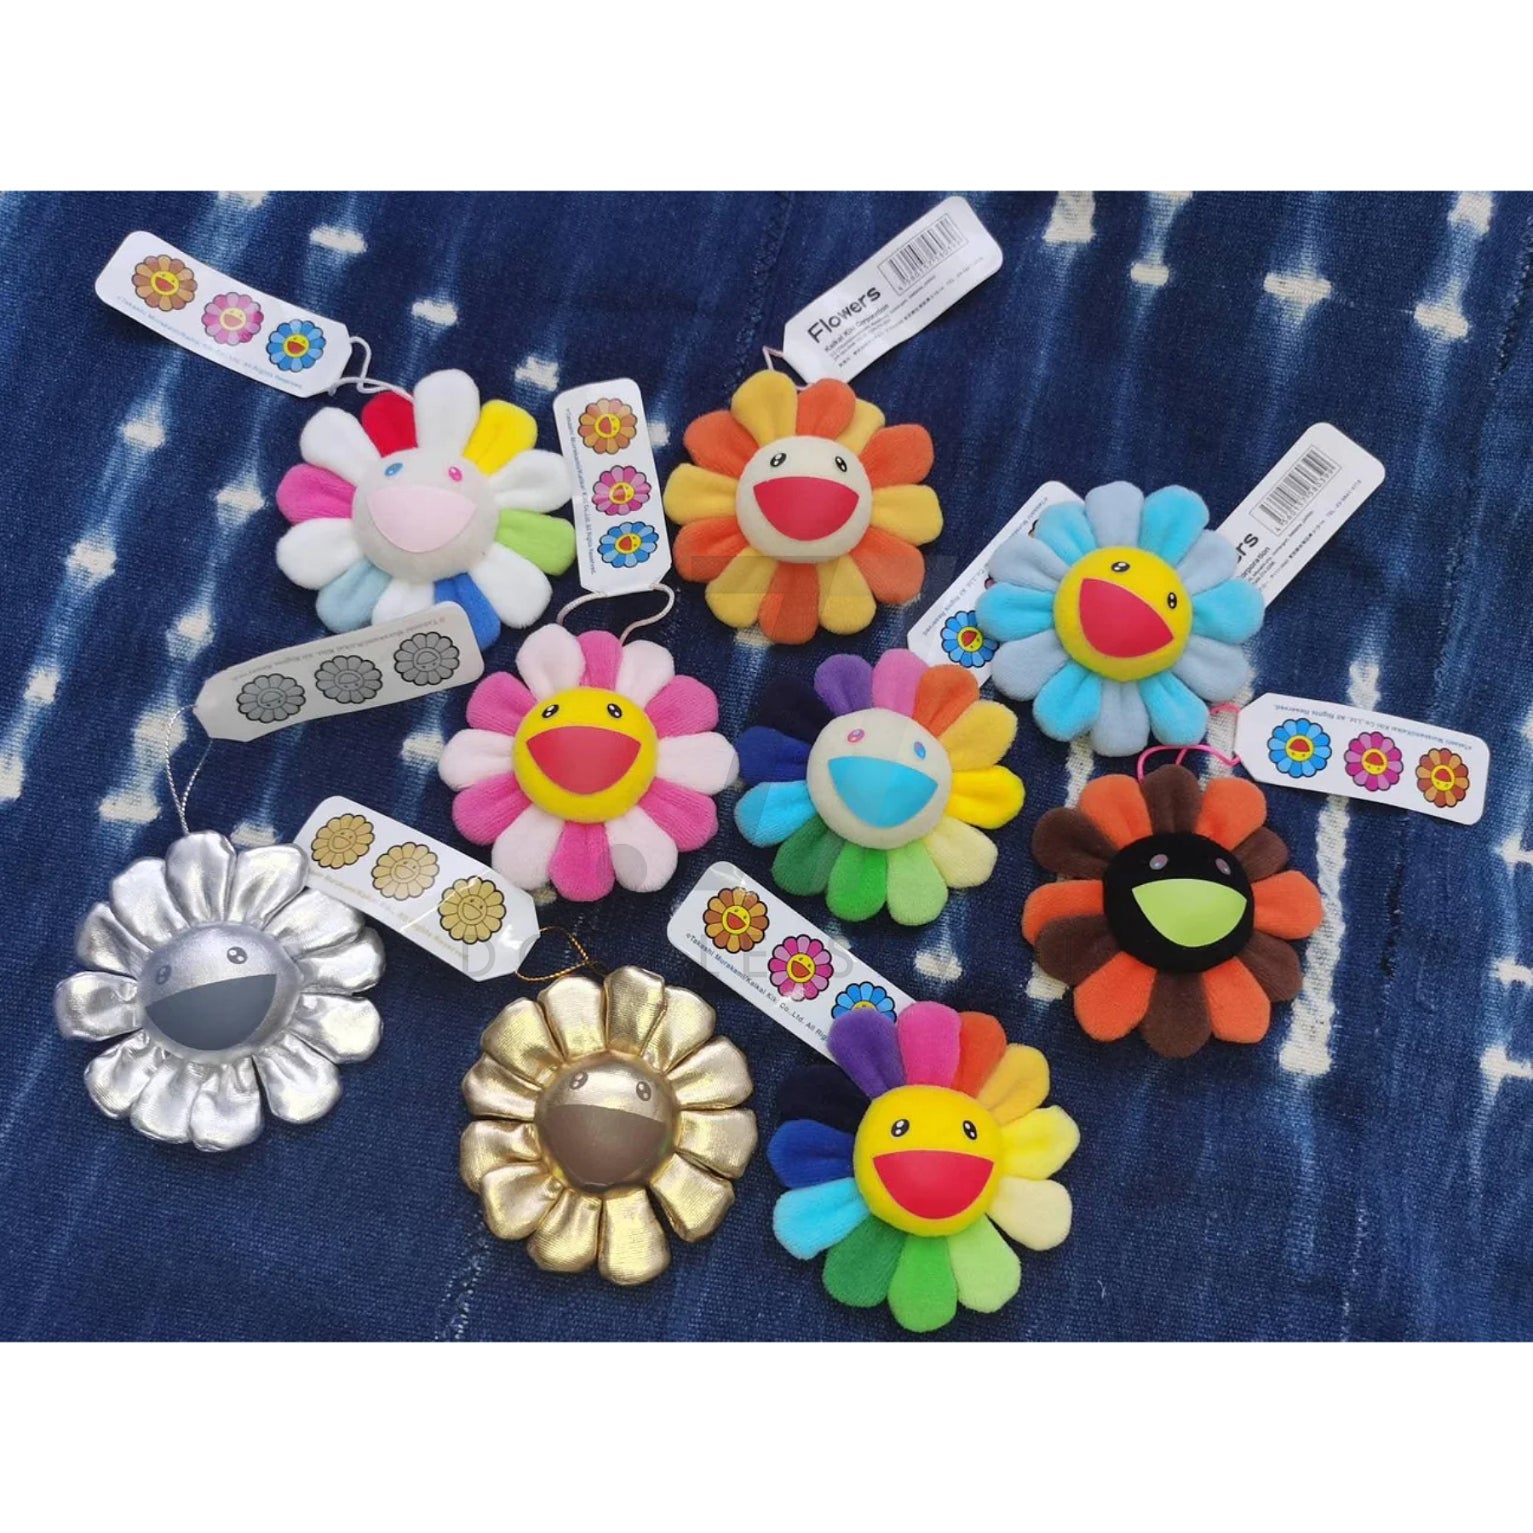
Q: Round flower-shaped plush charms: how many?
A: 9